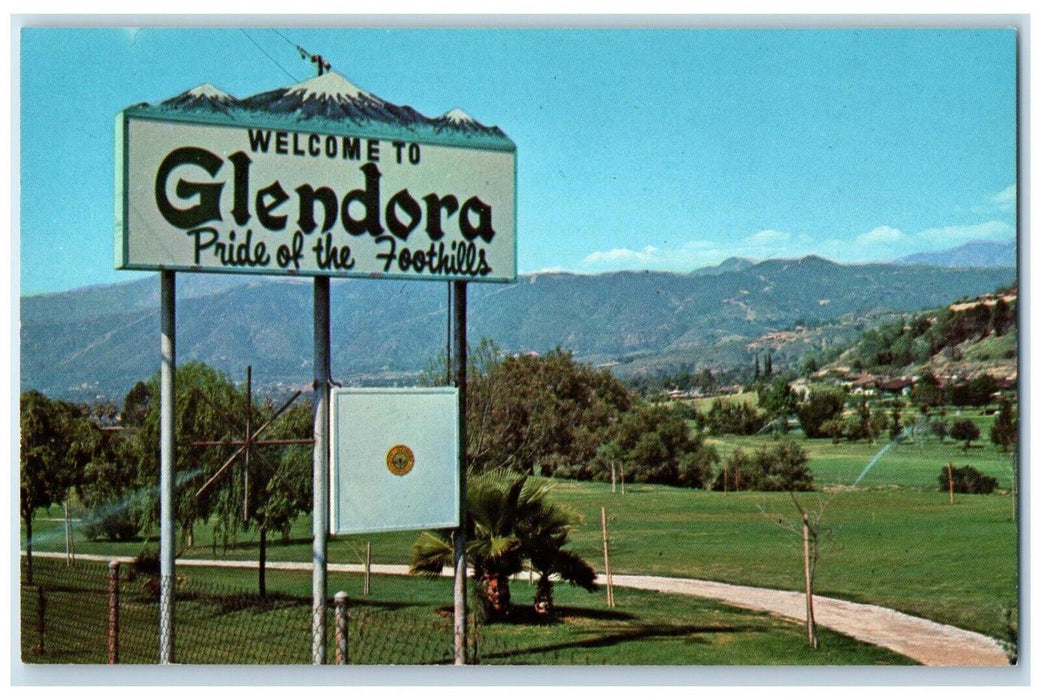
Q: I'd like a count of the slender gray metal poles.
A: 3